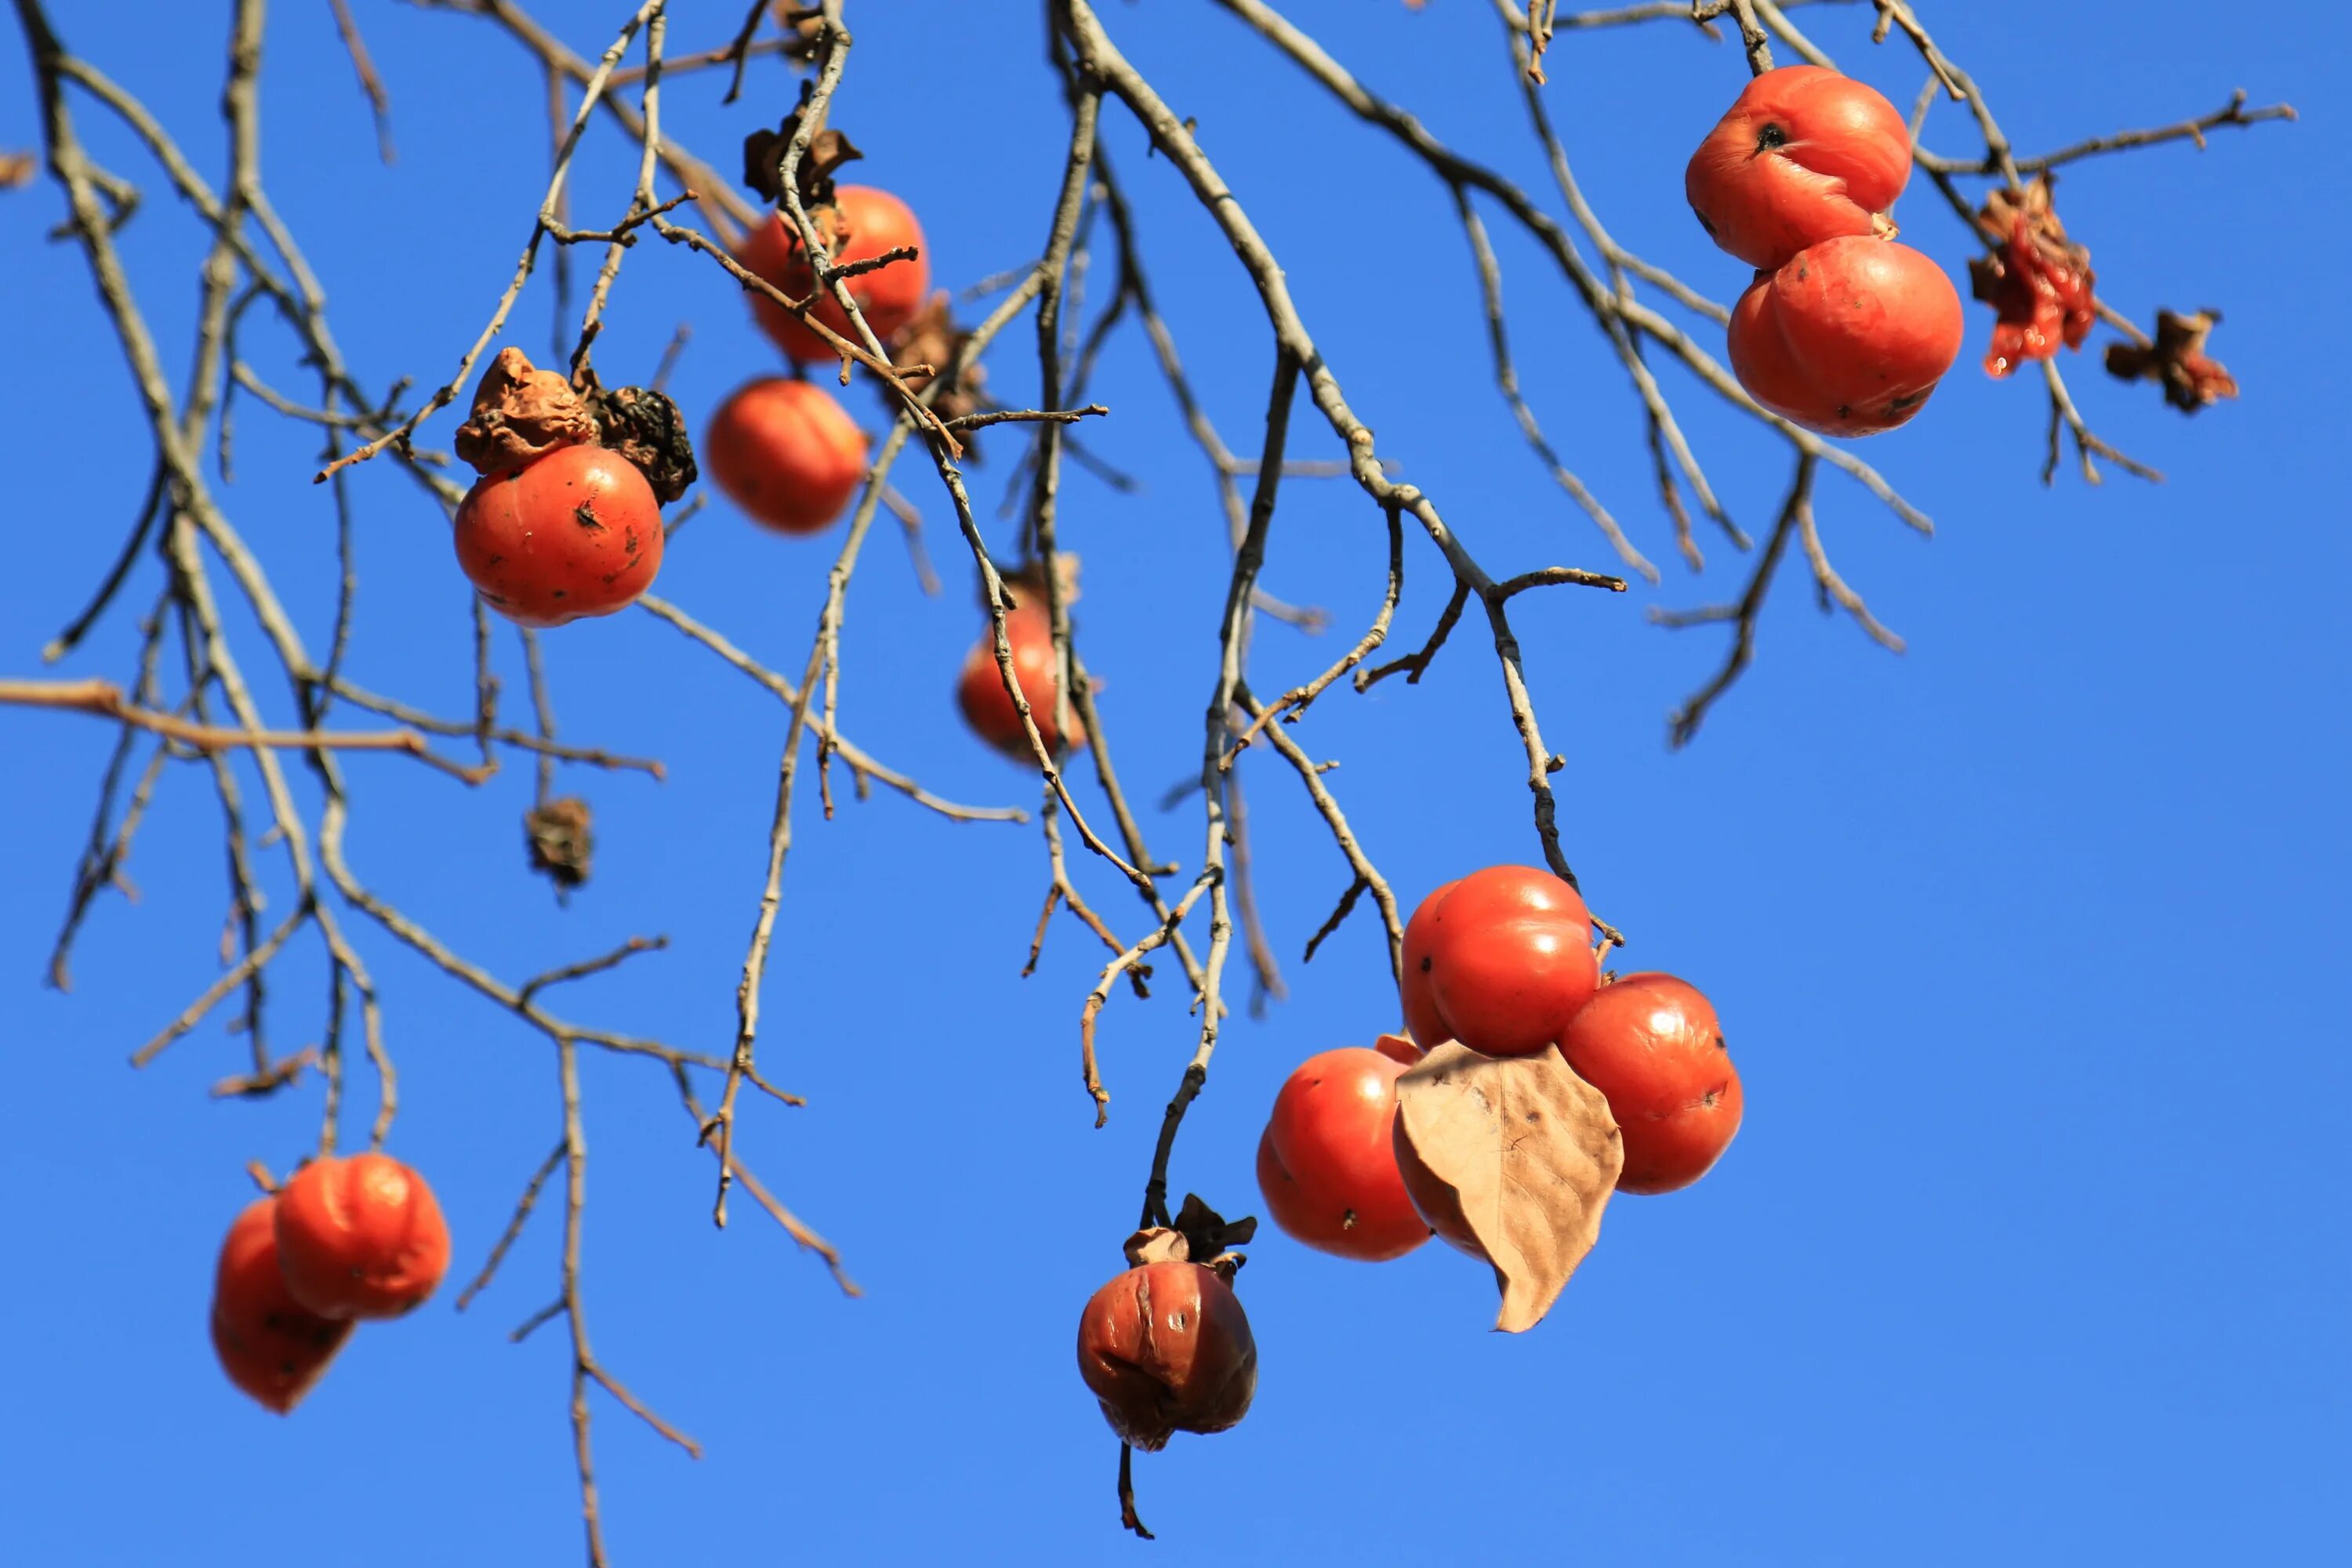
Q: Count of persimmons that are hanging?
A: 13